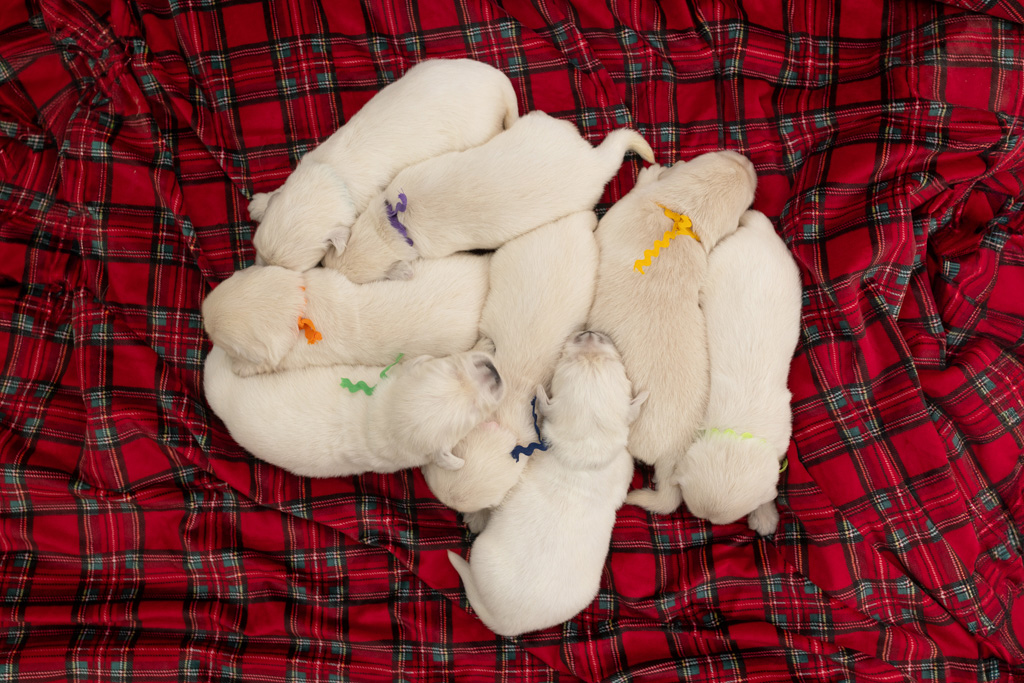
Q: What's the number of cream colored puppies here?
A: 8